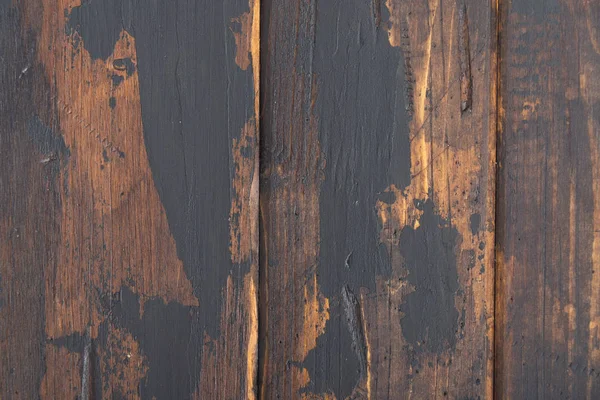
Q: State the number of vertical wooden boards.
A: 3